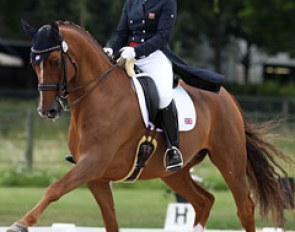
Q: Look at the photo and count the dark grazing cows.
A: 0